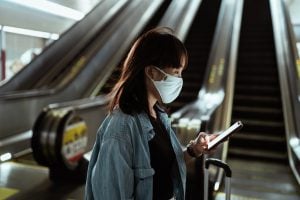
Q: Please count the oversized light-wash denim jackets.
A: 1